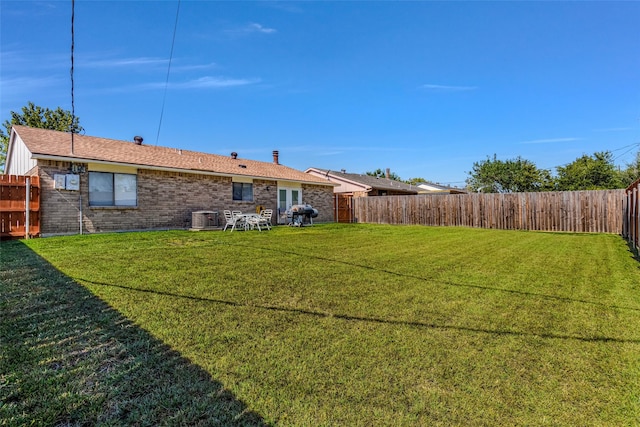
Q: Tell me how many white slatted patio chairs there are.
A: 4